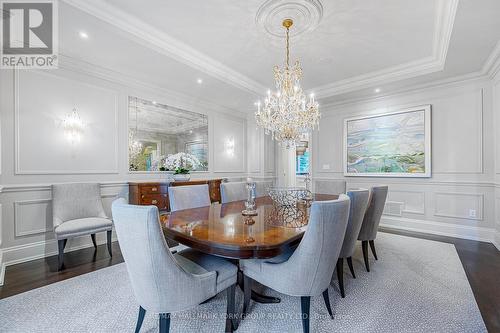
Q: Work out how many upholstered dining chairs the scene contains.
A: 9